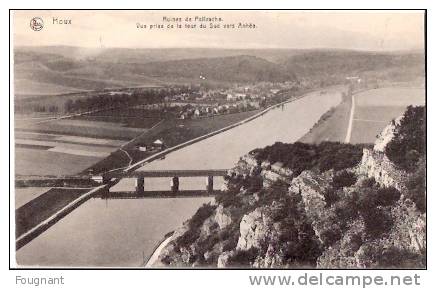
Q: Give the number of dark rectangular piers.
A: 3